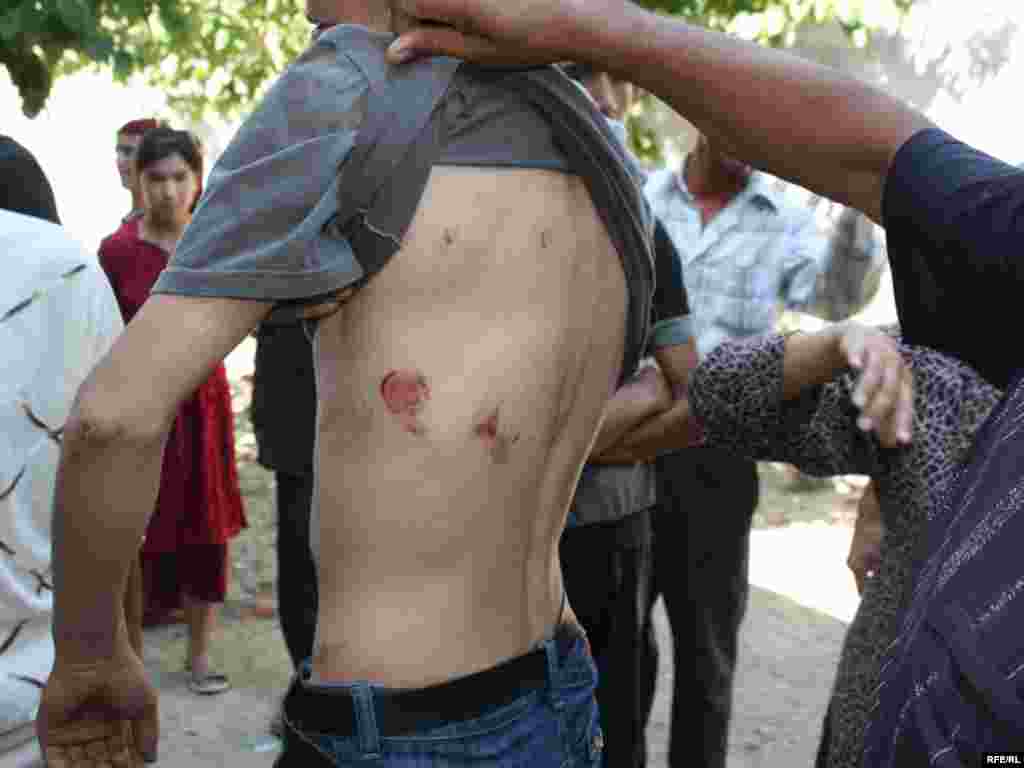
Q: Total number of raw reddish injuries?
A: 2